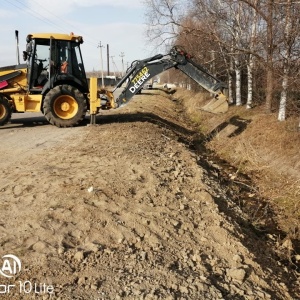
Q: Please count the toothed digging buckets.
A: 1